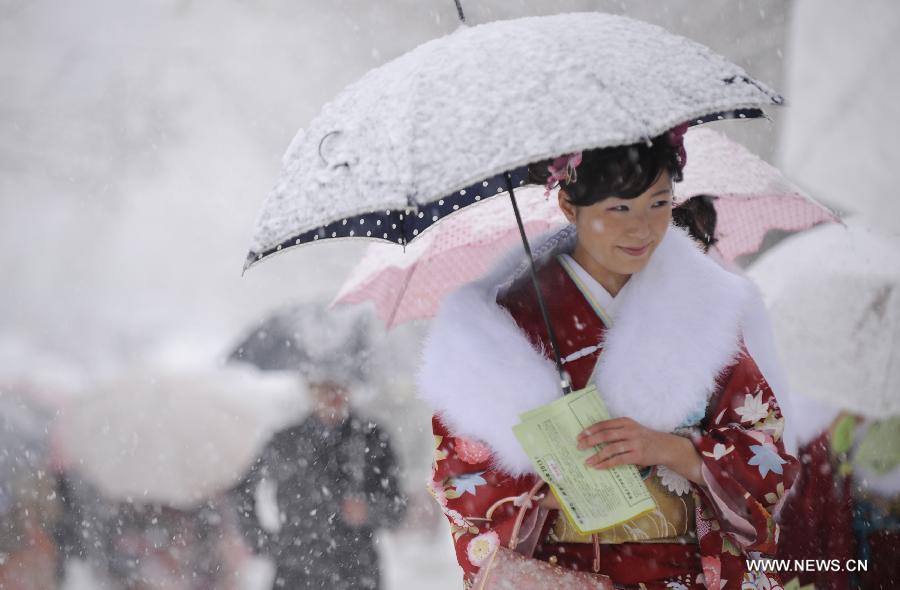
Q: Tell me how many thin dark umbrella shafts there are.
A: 1